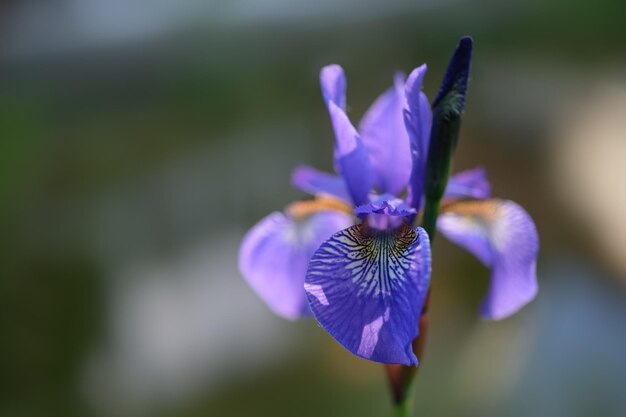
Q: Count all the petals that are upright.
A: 3